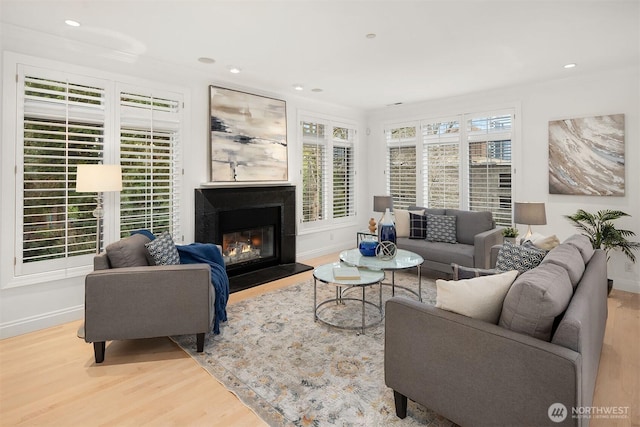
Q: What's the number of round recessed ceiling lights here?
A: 4